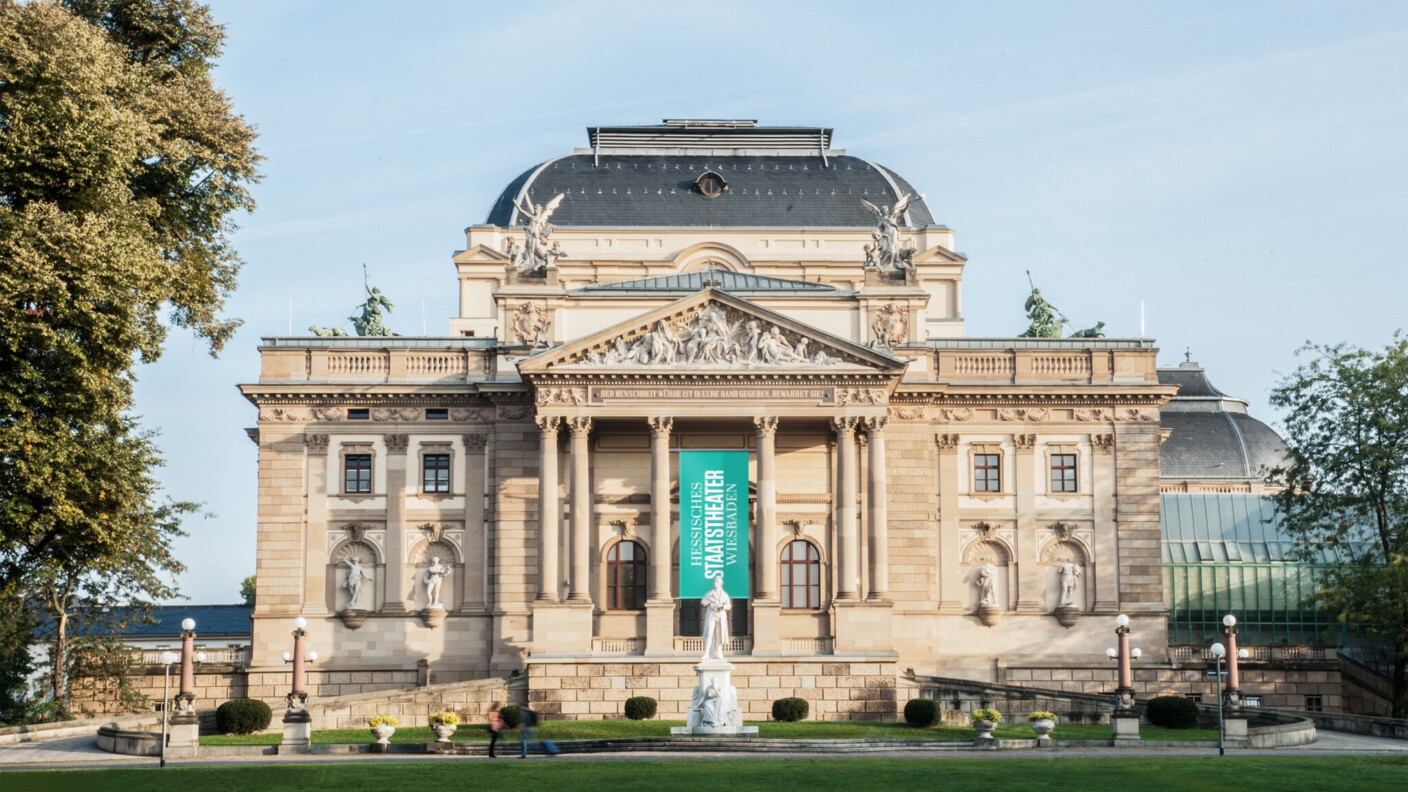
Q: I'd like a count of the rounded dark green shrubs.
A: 6